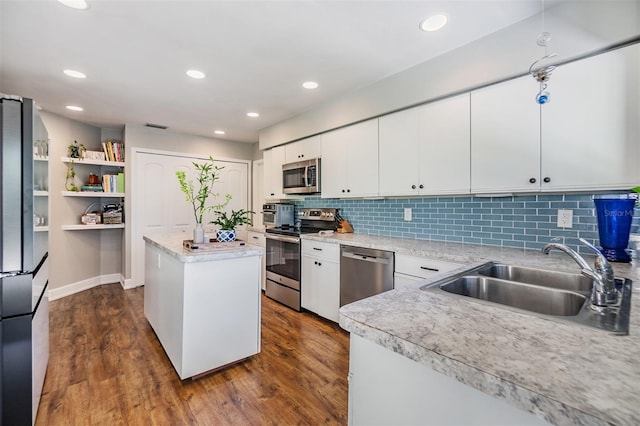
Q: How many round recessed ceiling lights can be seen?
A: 8